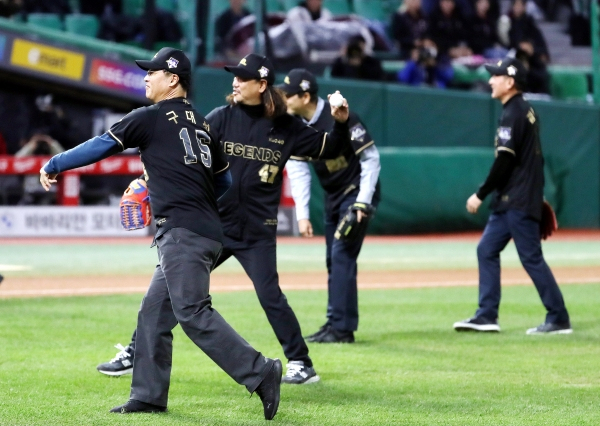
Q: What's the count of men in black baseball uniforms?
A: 4